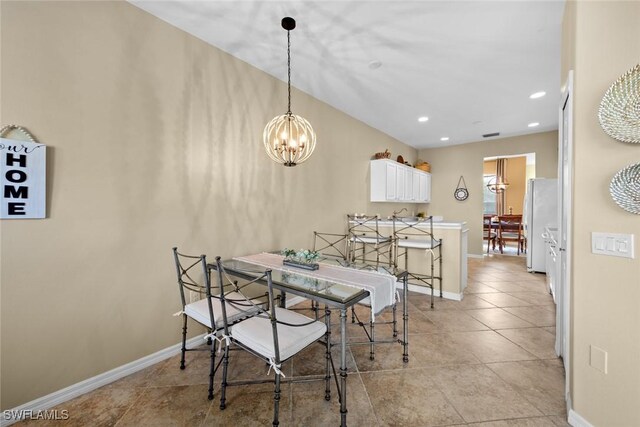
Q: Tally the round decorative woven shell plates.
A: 2